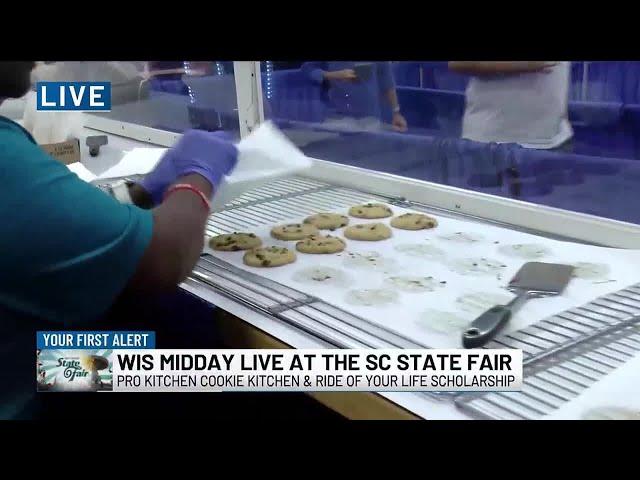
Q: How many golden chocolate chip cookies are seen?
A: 8